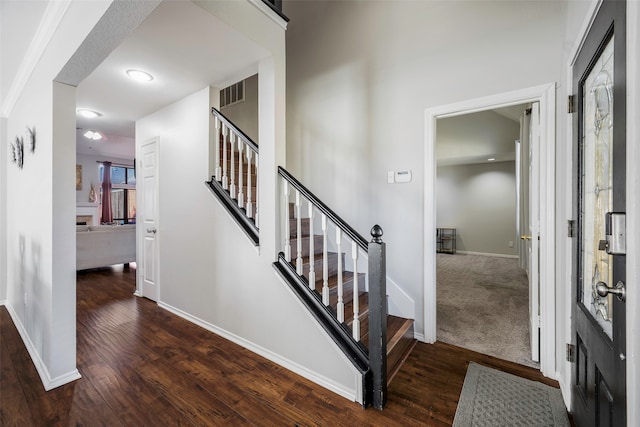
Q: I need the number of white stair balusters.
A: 12